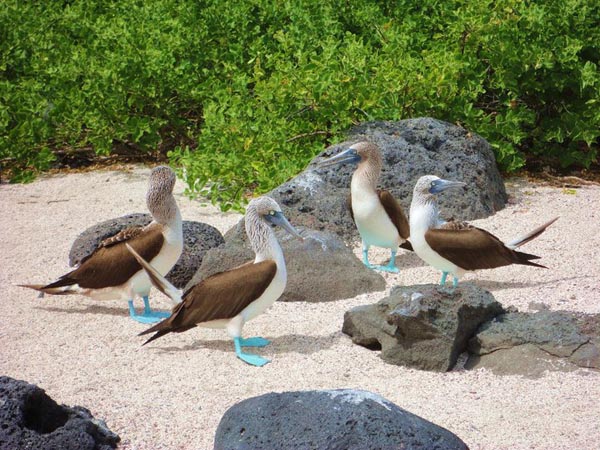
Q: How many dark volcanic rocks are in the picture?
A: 7